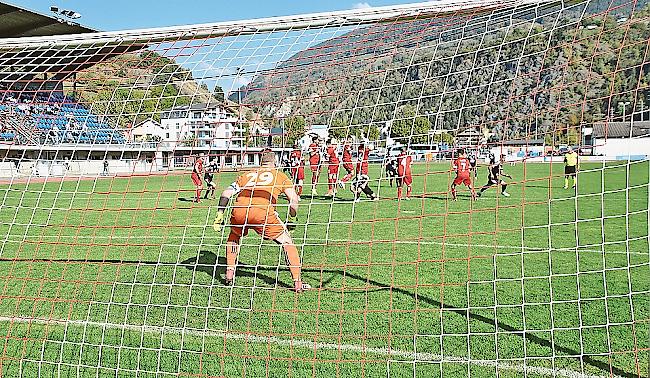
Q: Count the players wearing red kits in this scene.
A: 8